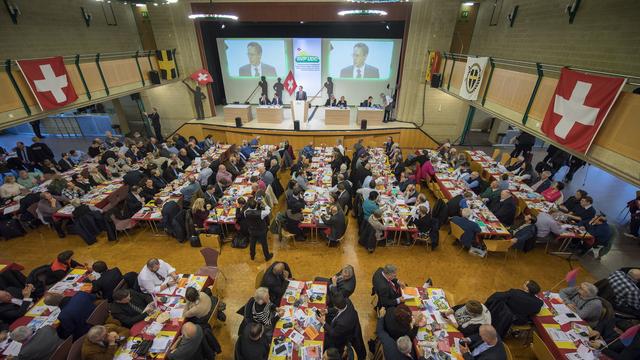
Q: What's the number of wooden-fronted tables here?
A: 4